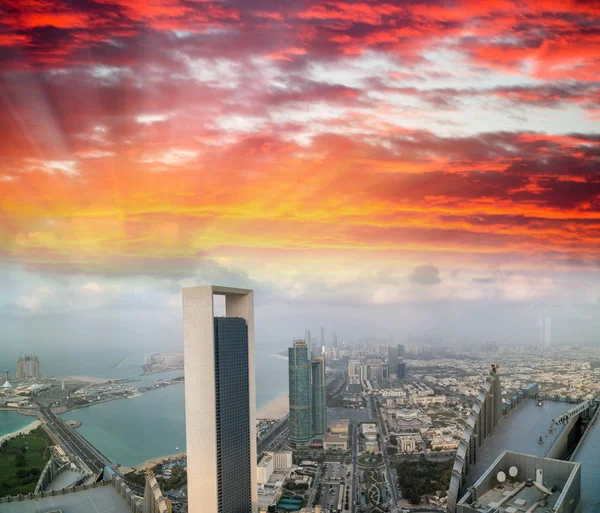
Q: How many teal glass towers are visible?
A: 2